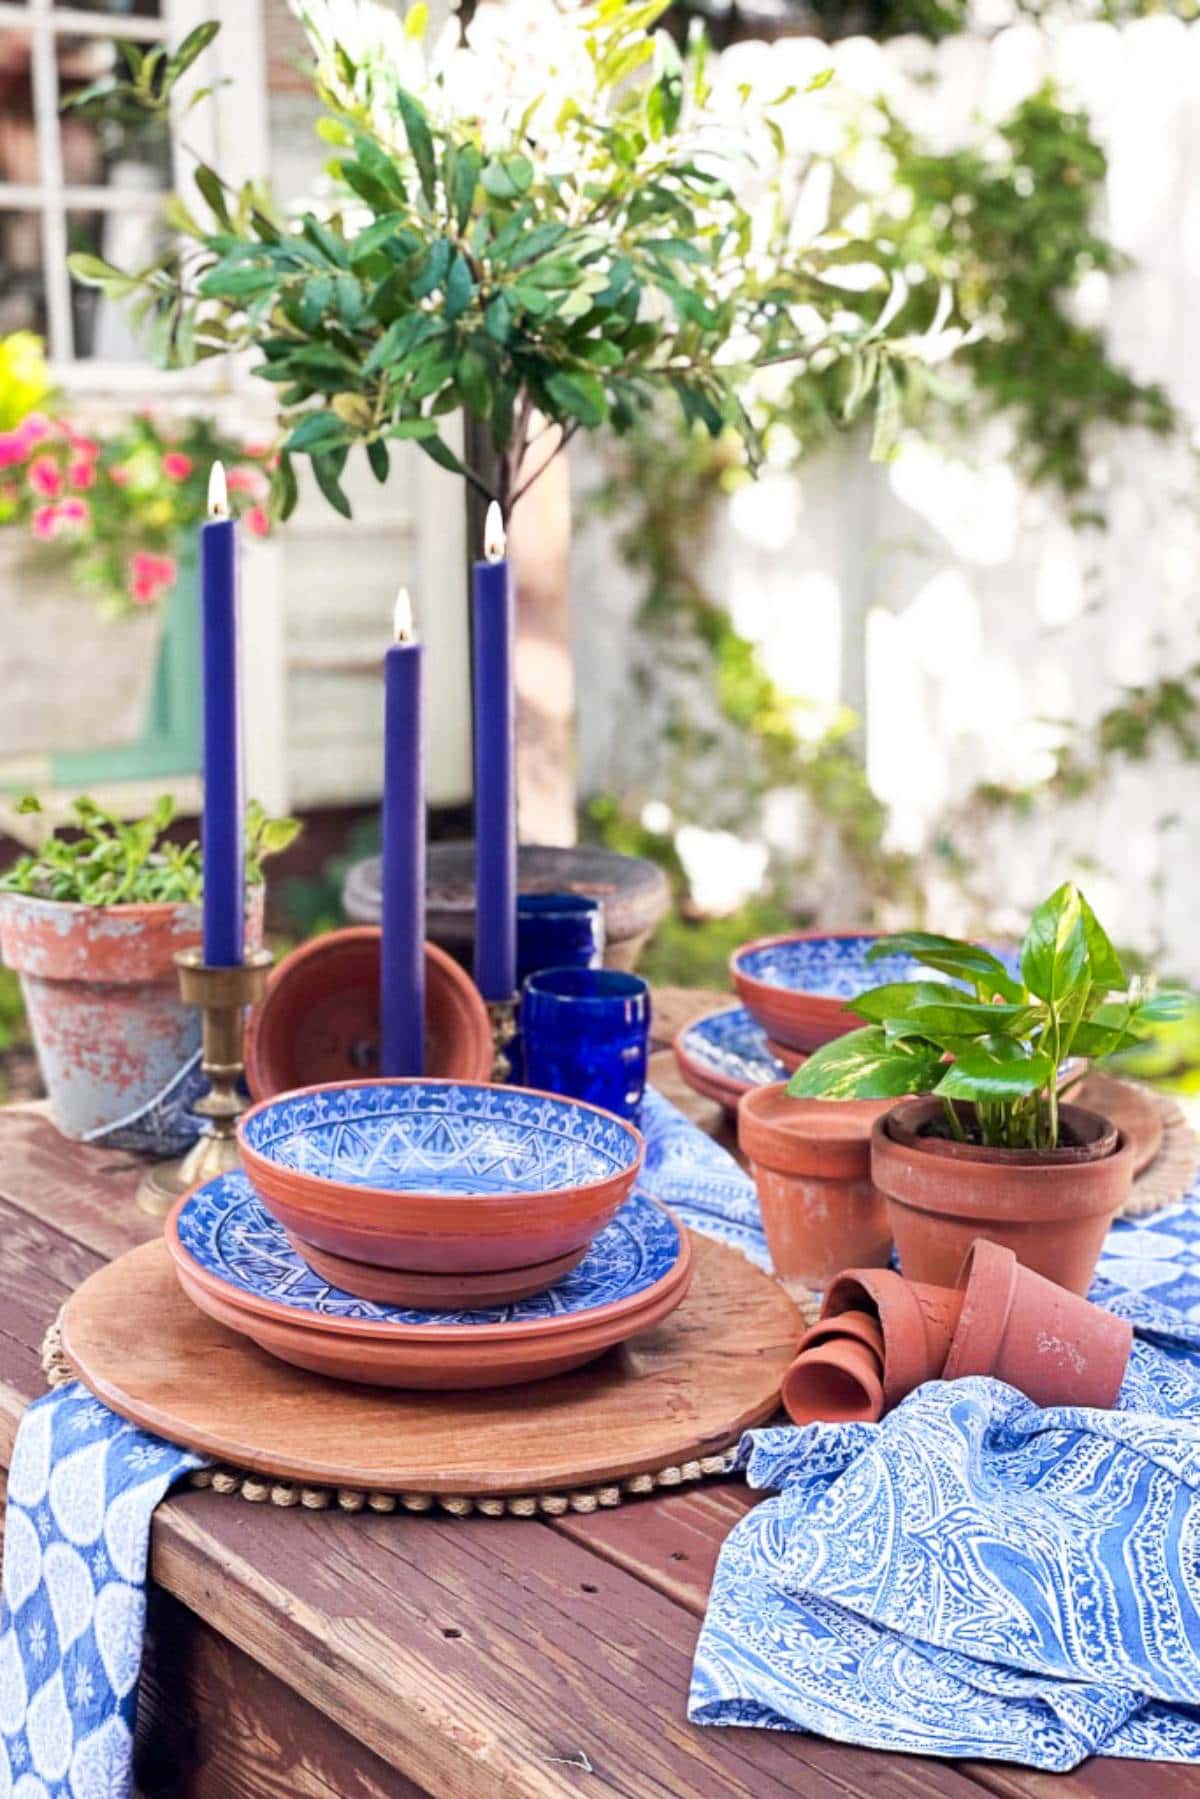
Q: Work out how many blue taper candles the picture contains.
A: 3